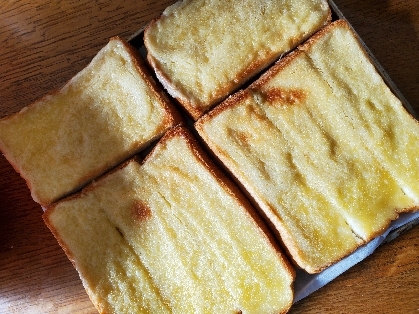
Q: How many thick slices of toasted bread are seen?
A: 4